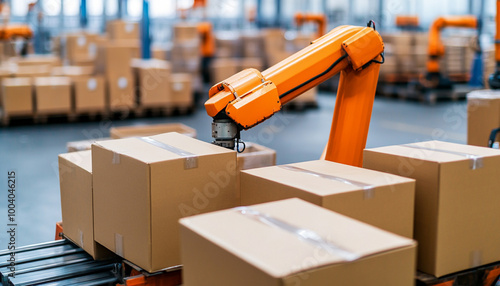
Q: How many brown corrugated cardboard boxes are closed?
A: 5